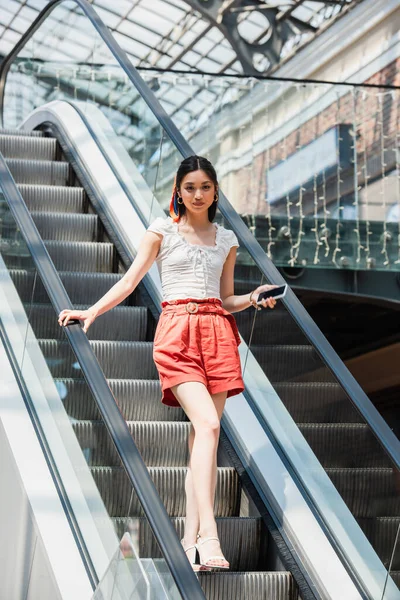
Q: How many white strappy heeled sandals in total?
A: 2